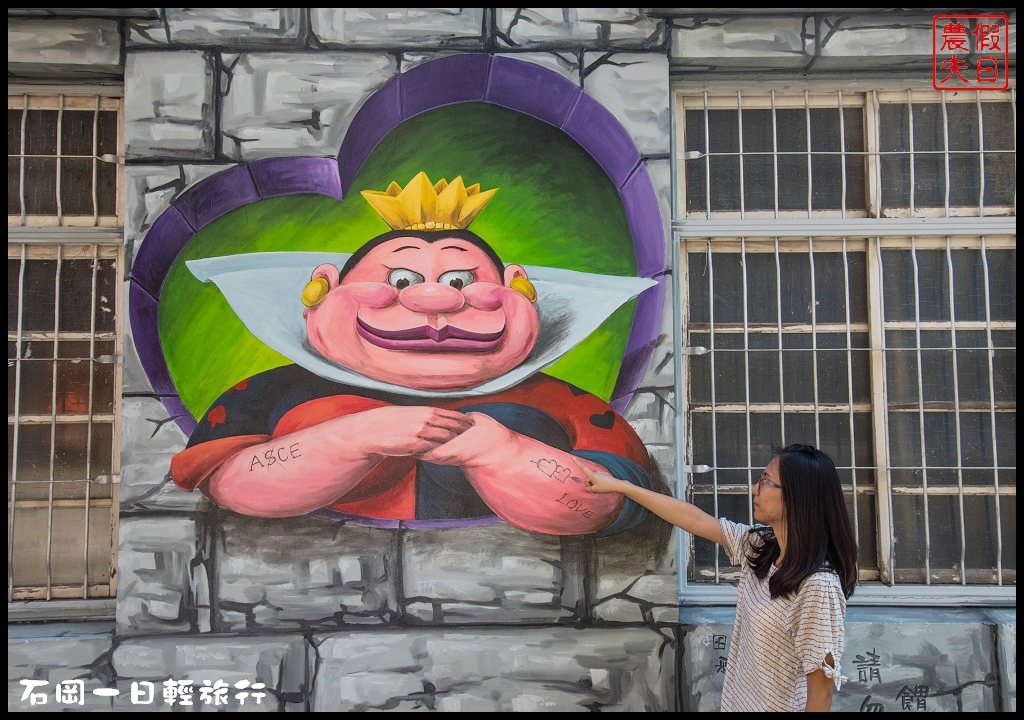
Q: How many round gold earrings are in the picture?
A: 2